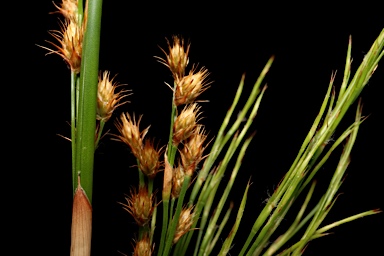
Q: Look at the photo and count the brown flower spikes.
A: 13